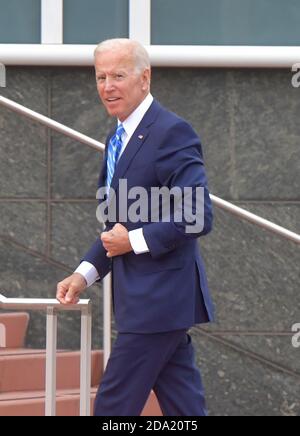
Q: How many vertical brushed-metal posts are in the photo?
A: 3